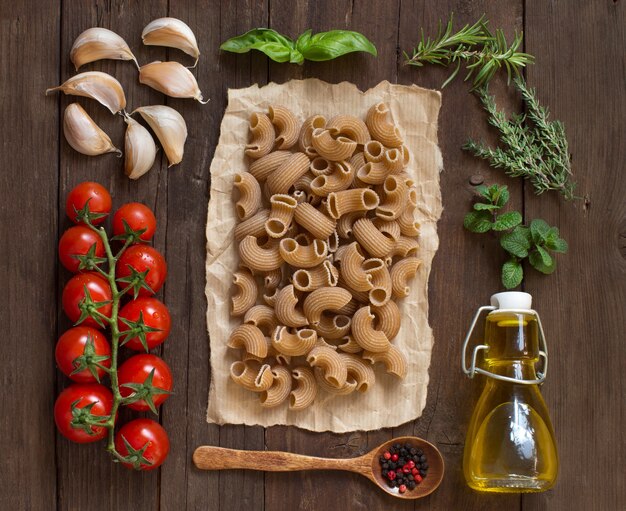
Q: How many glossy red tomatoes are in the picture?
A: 10